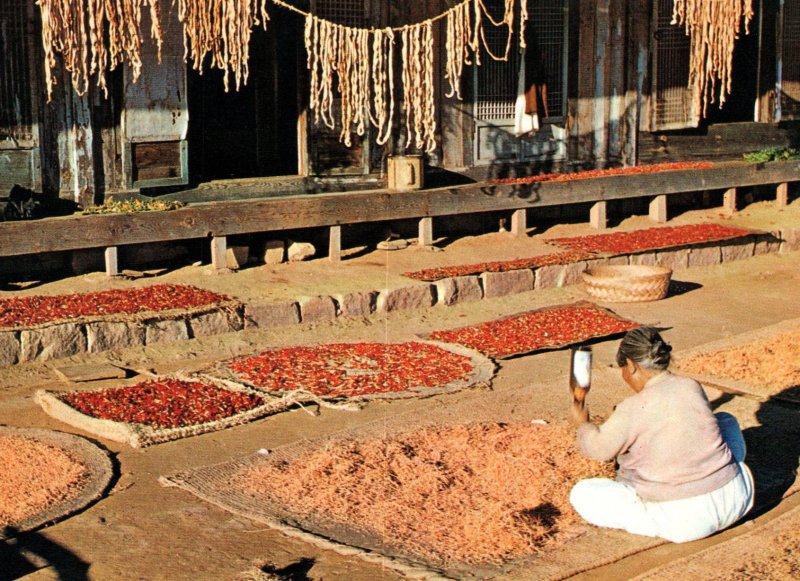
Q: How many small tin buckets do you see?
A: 1